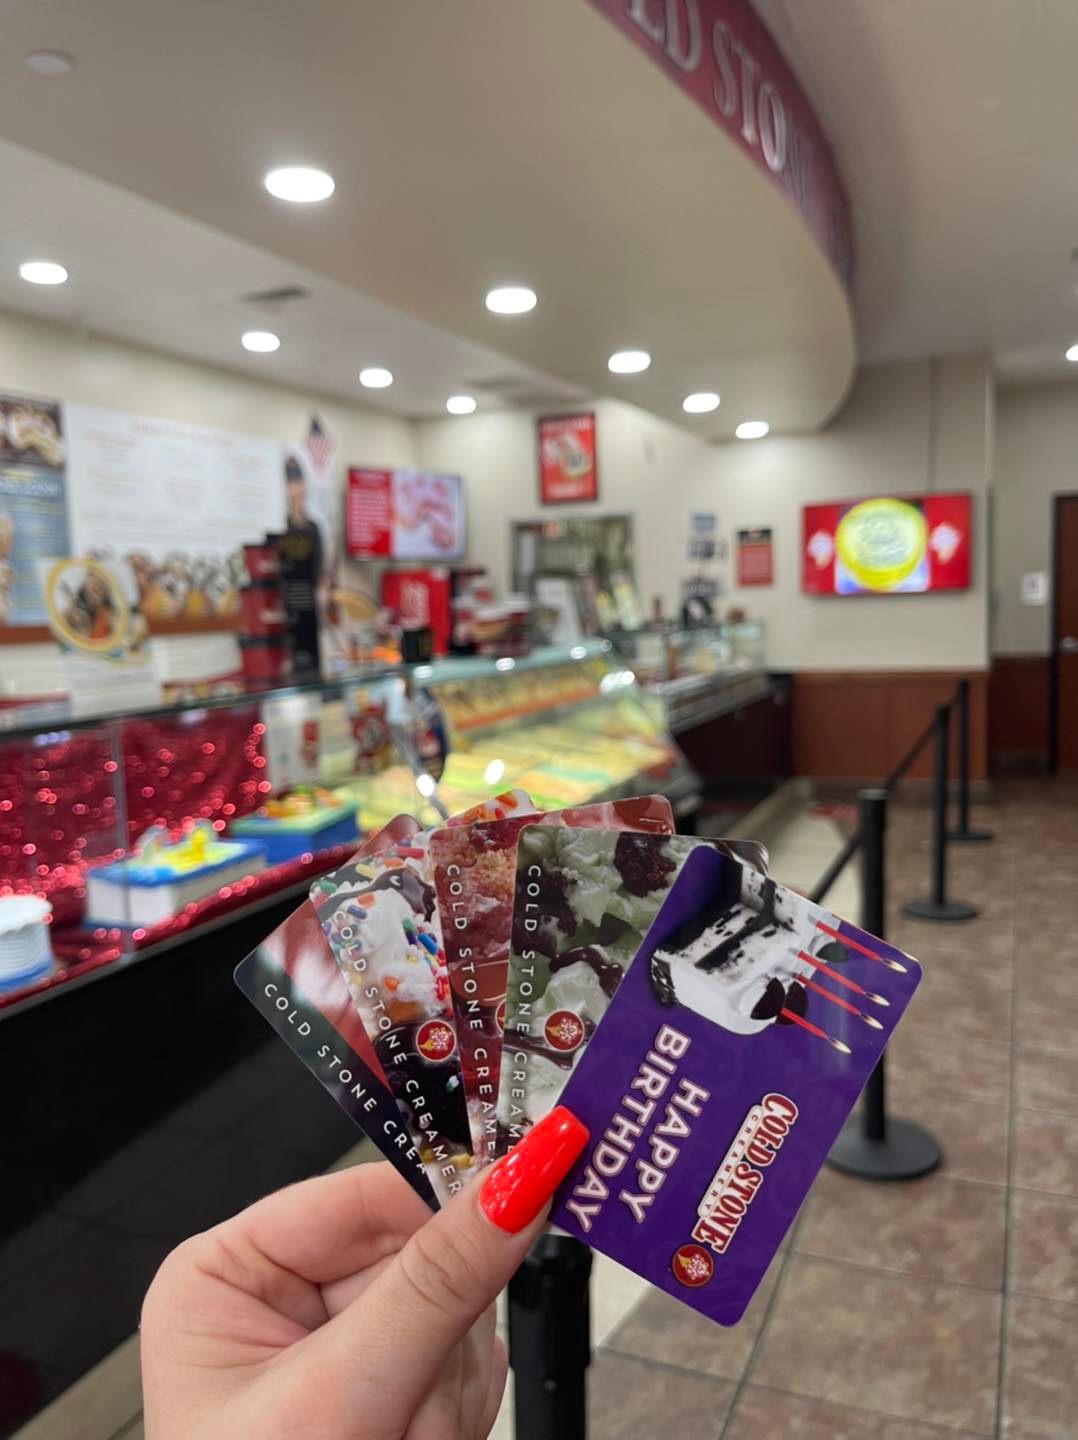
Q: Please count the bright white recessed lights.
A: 10